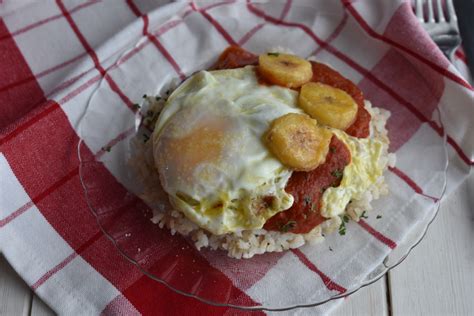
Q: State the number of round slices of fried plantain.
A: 3